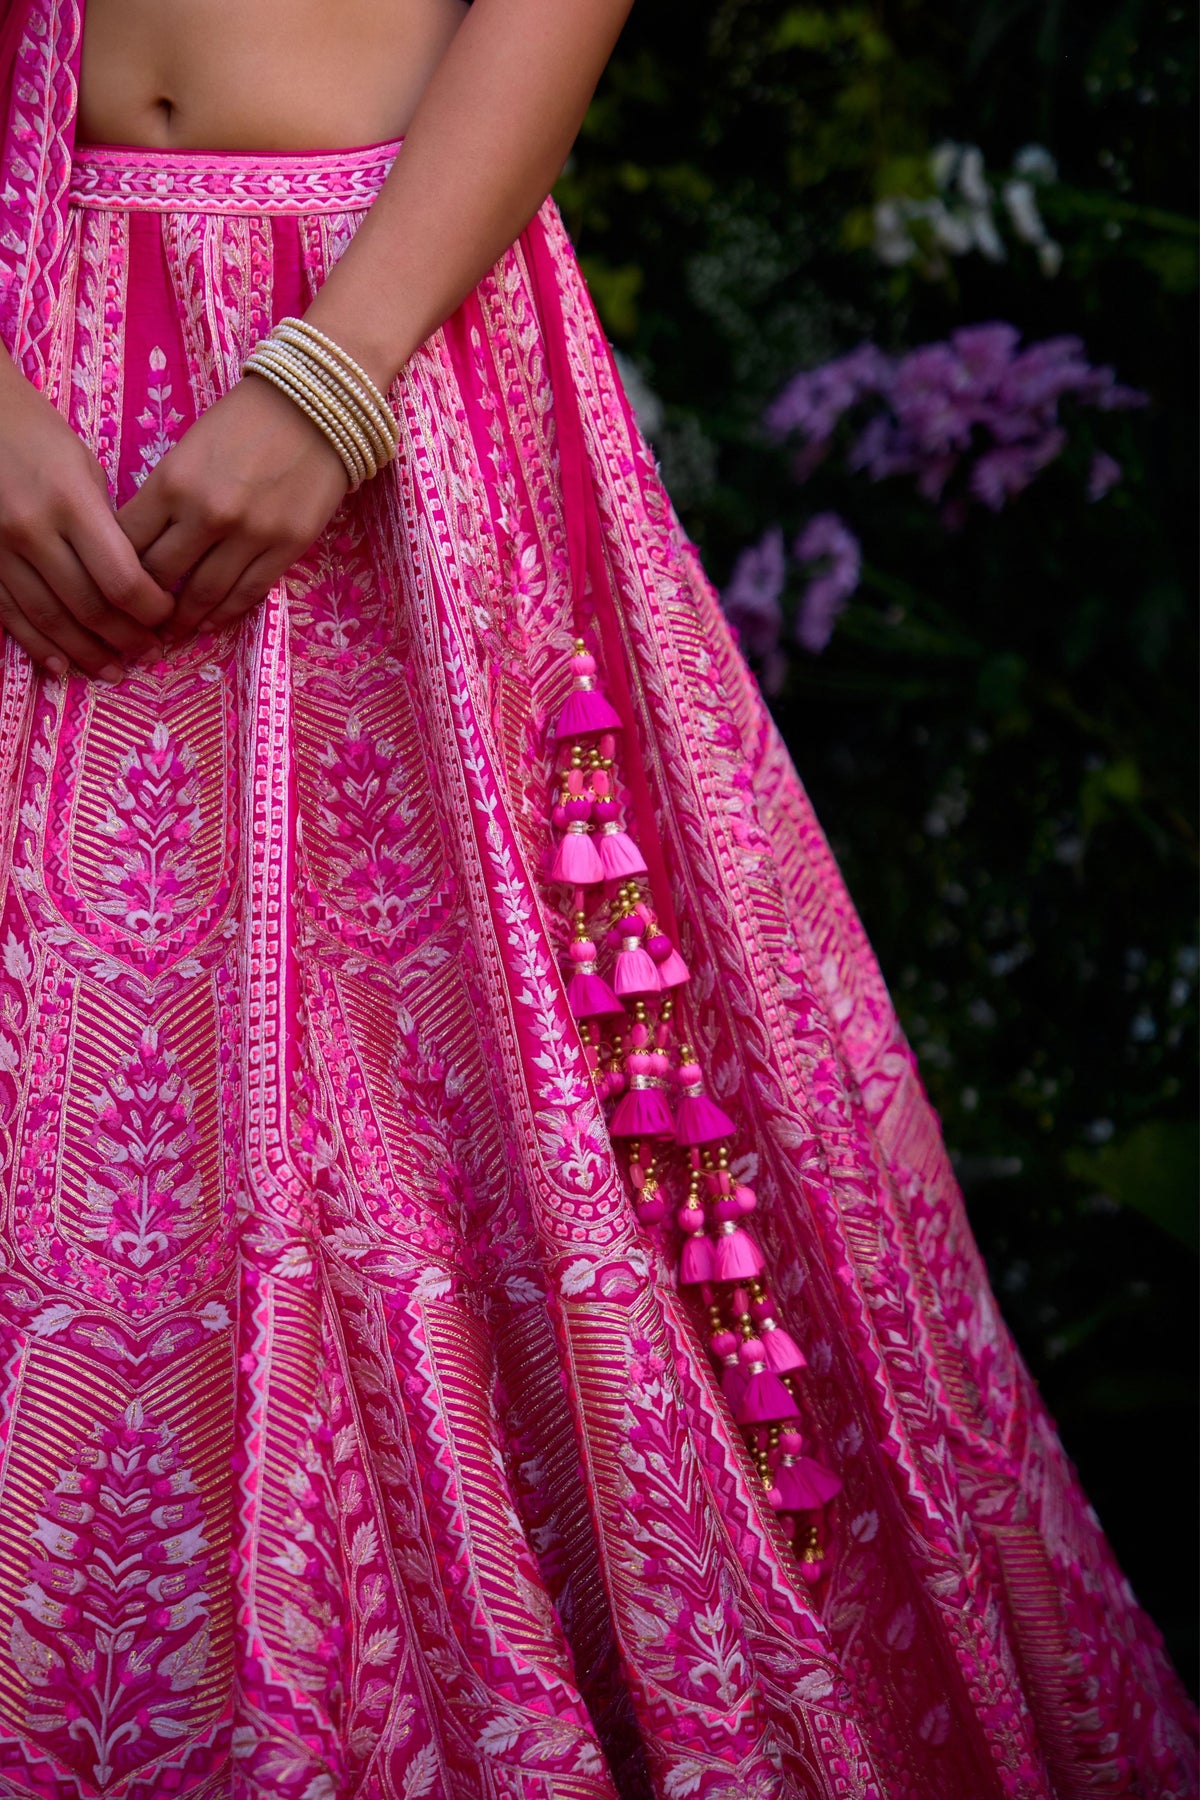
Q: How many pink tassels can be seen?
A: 14